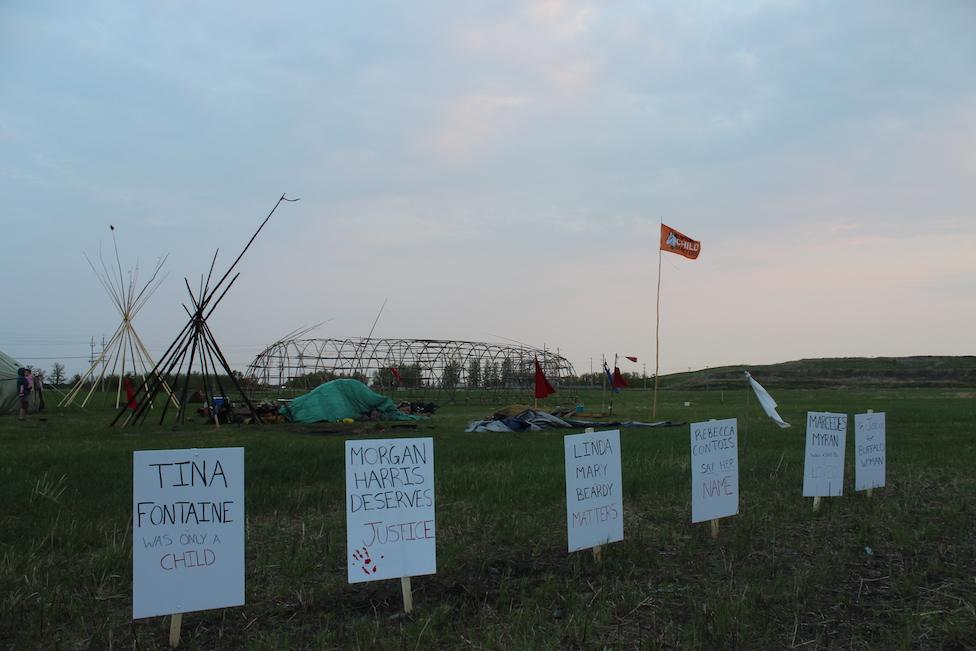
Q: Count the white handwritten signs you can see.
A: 6